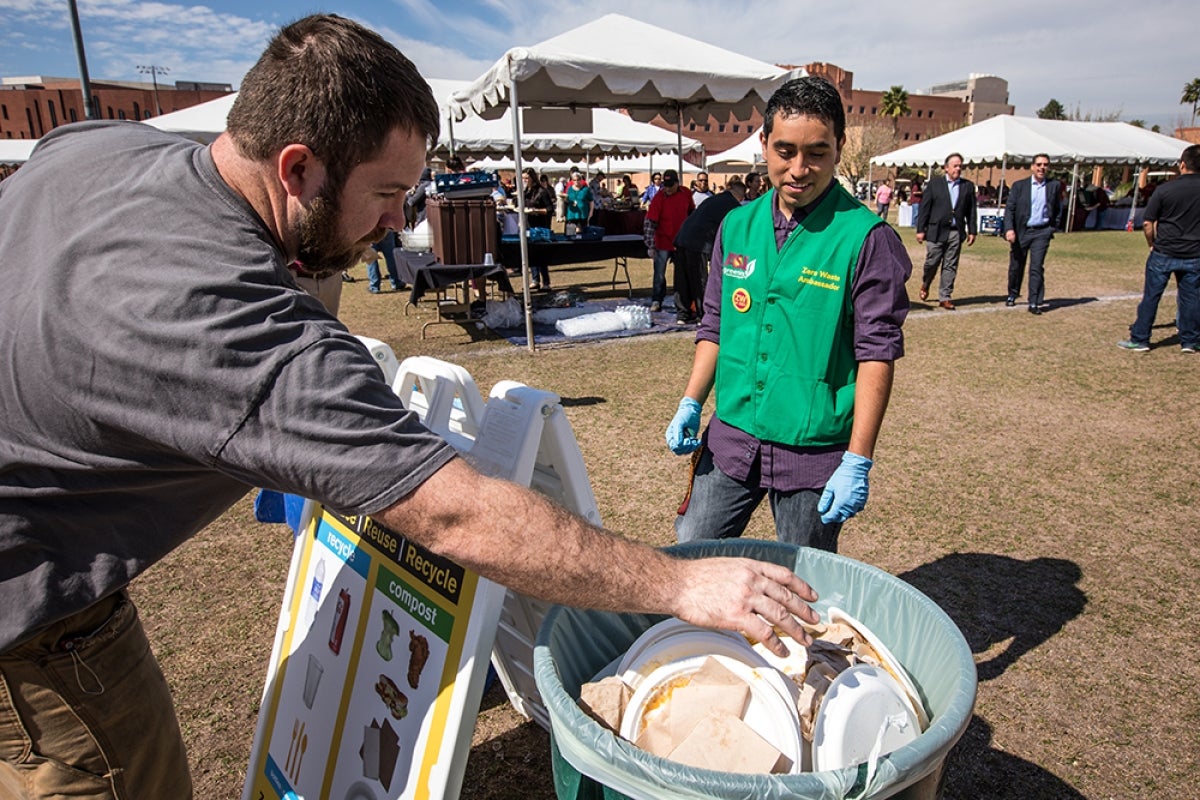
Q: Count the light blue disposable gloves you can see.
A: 2